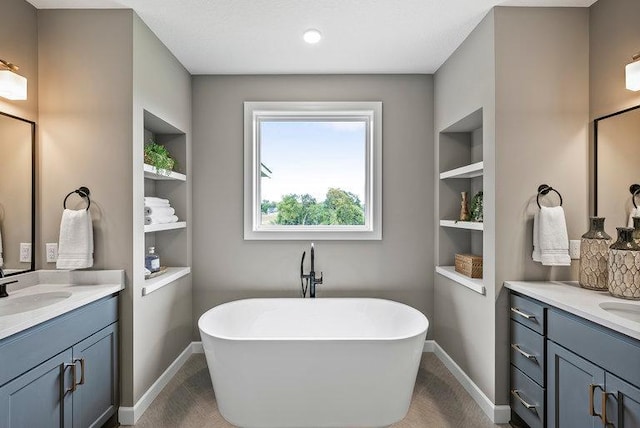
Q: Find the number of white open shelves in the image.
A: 6